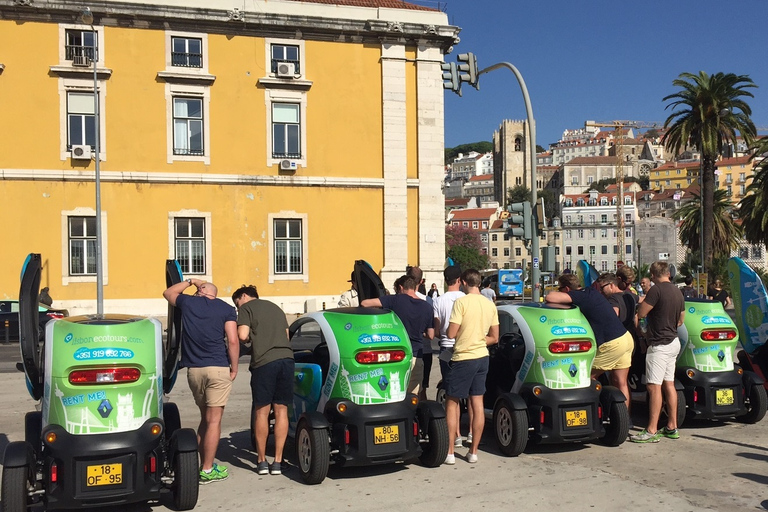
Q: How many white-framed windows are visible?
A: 9